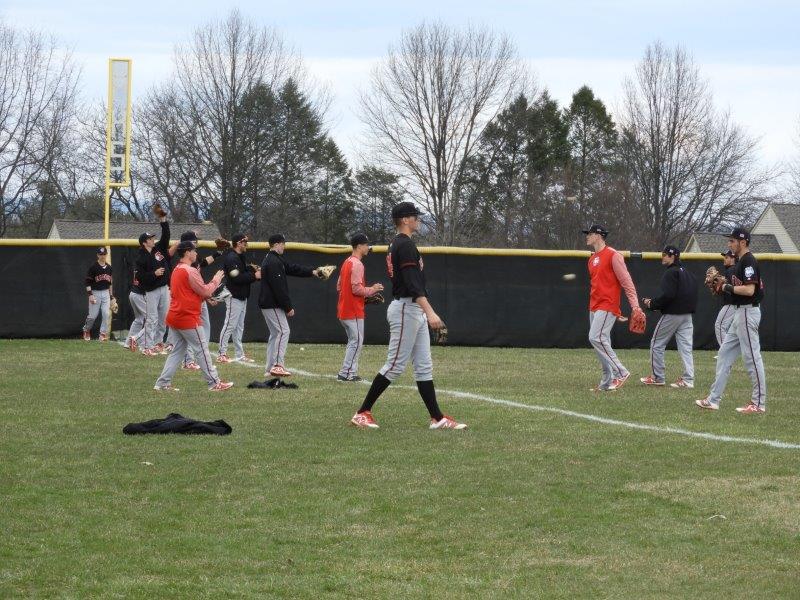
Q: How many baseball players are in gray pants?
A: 13